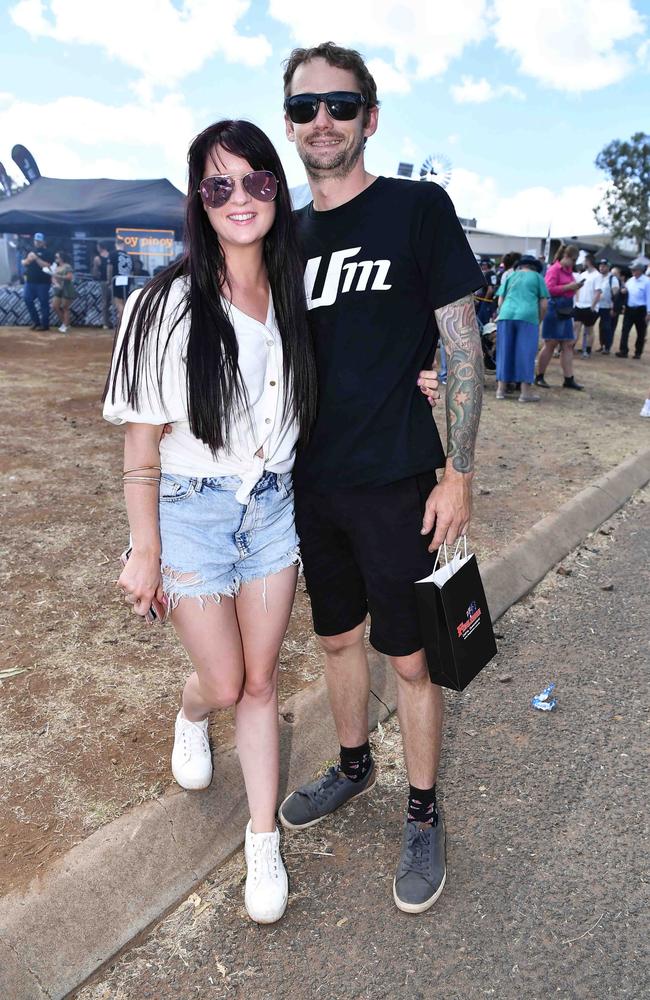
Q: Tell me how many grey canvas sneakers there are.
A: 2